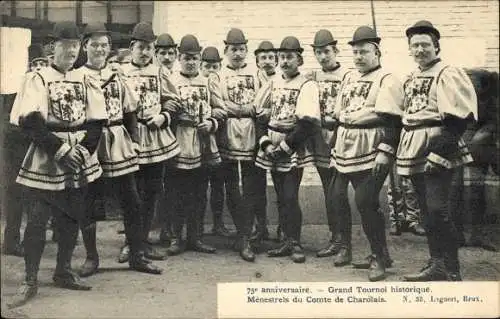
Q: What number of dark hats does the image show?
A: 12